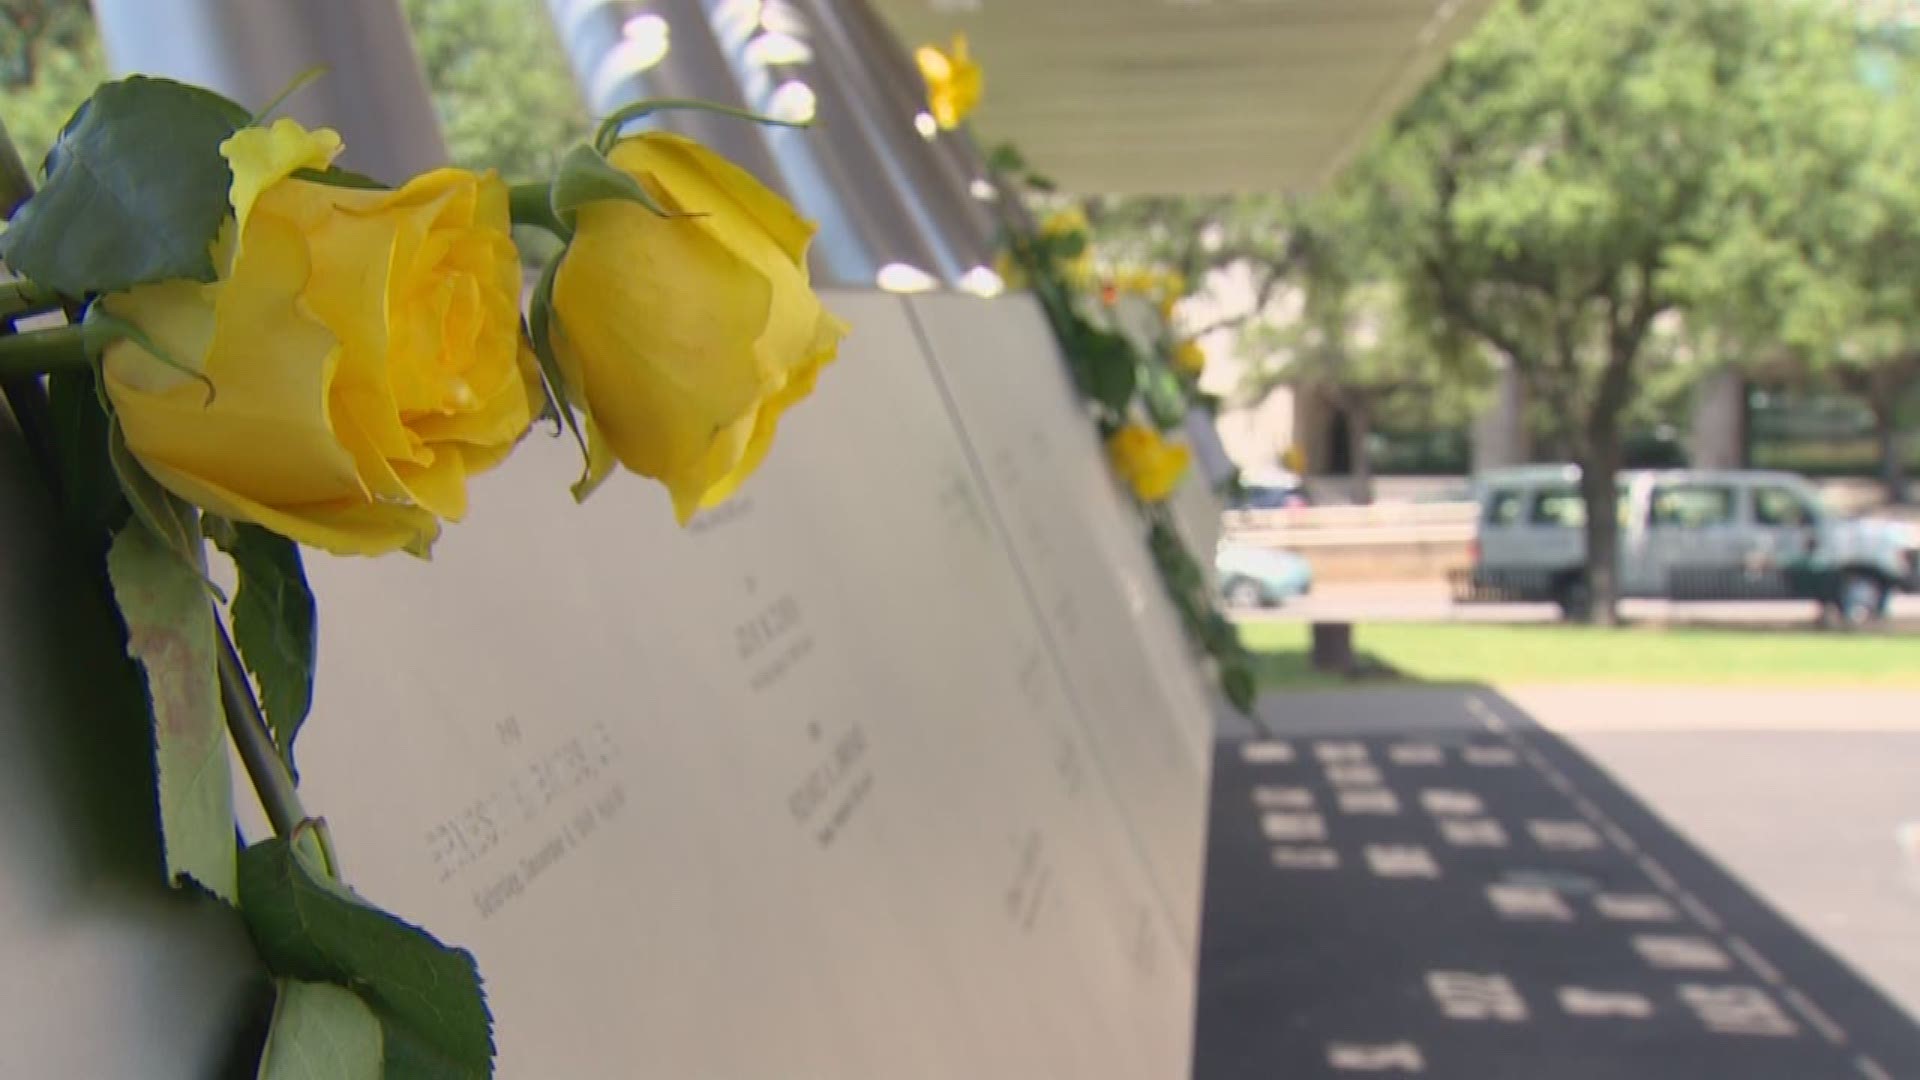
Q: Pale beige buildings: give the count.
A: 1